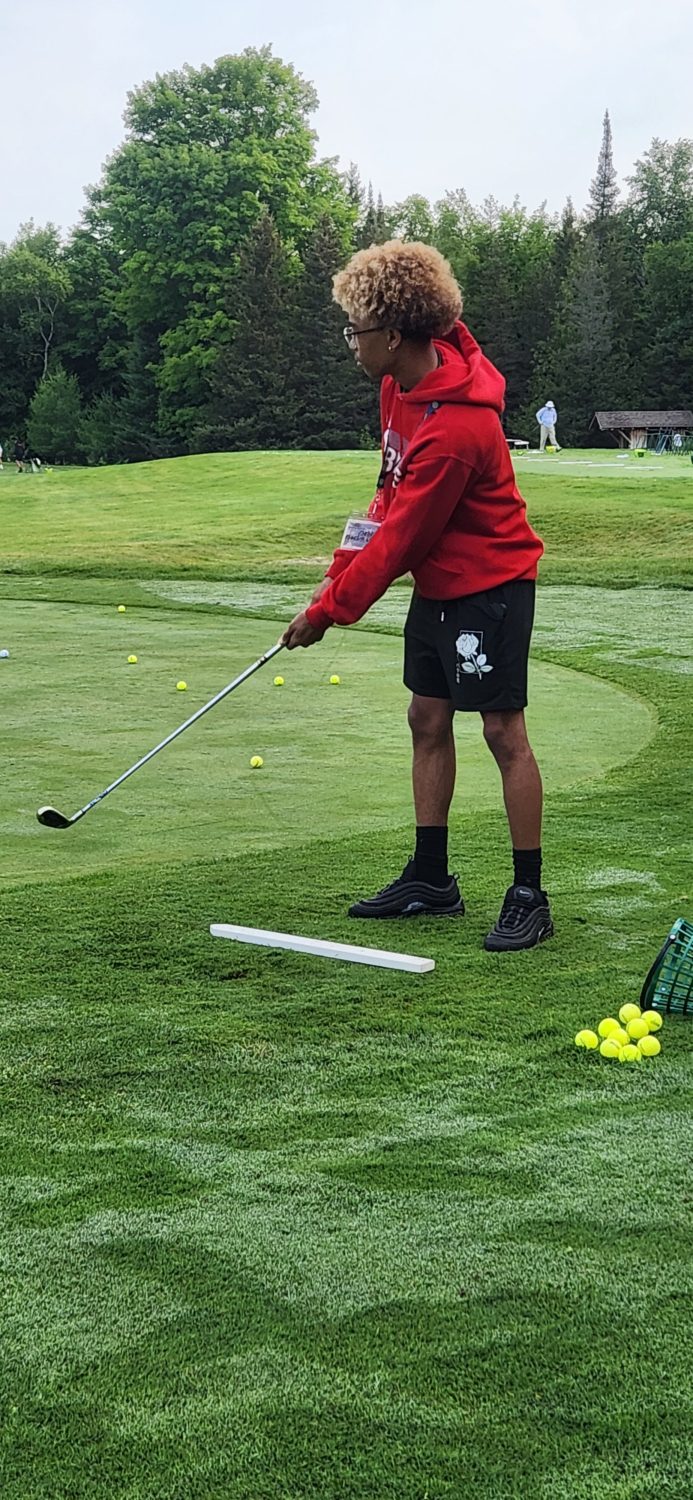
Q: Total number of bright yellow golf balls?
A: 15